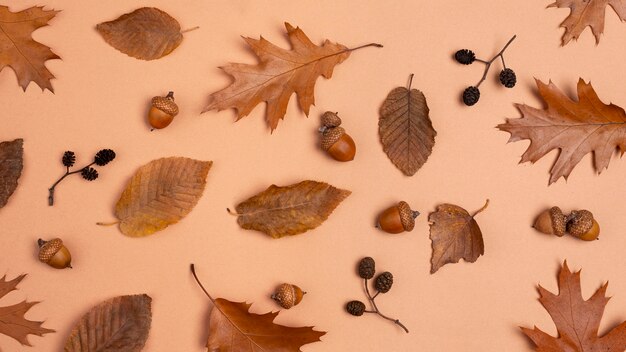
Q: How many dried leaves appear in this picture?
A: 14